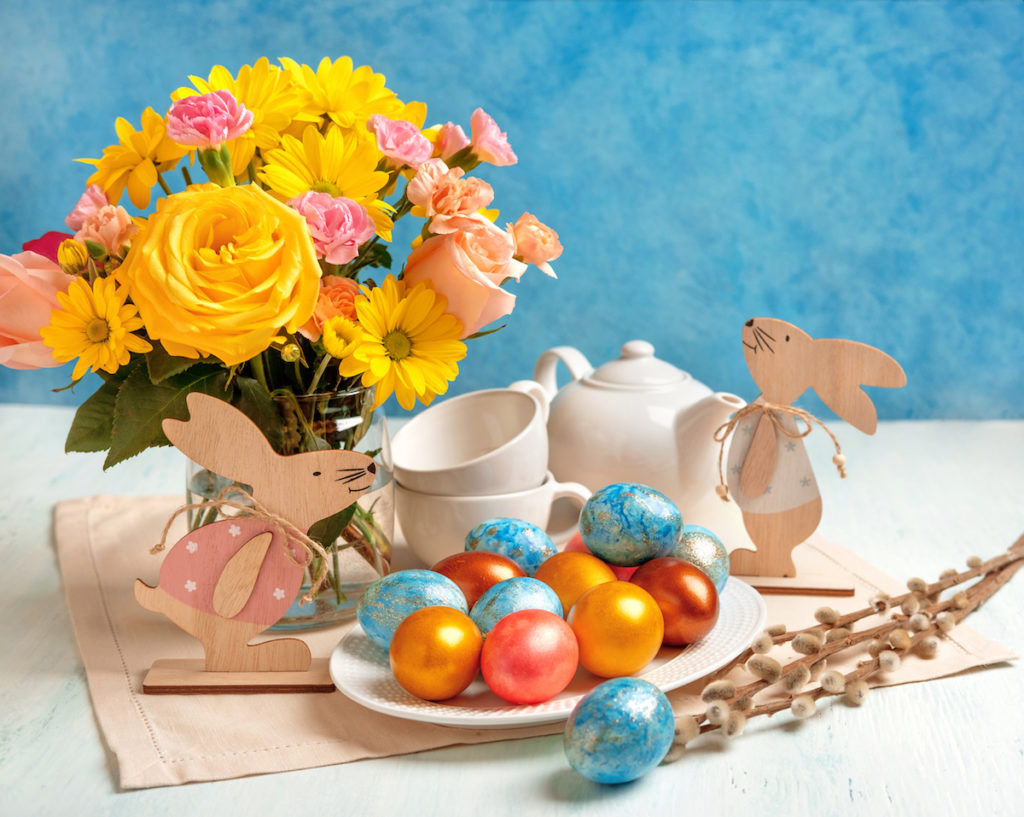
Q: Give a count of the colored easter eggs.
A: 13